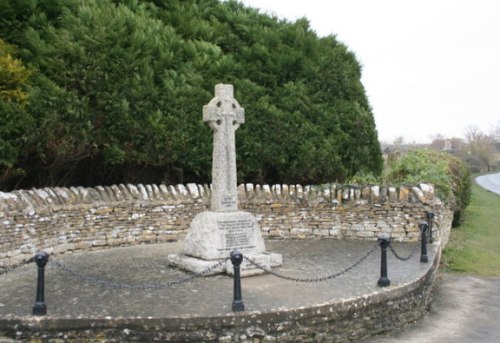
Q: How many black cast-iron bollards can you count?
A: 5